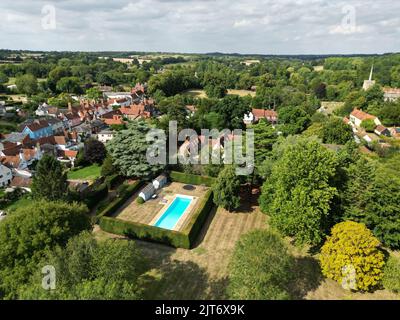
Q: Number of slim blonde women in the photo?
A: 0